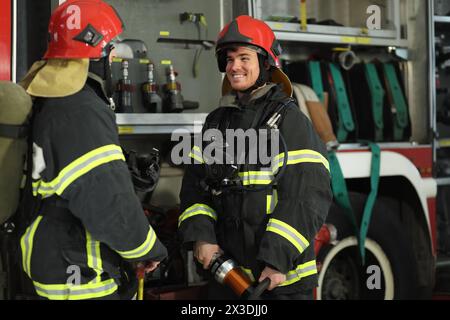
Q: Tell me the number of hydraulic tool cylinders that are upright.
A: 3